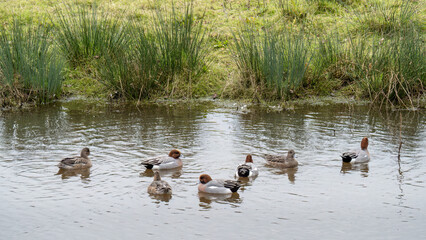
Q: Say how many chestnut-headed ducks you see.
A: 4